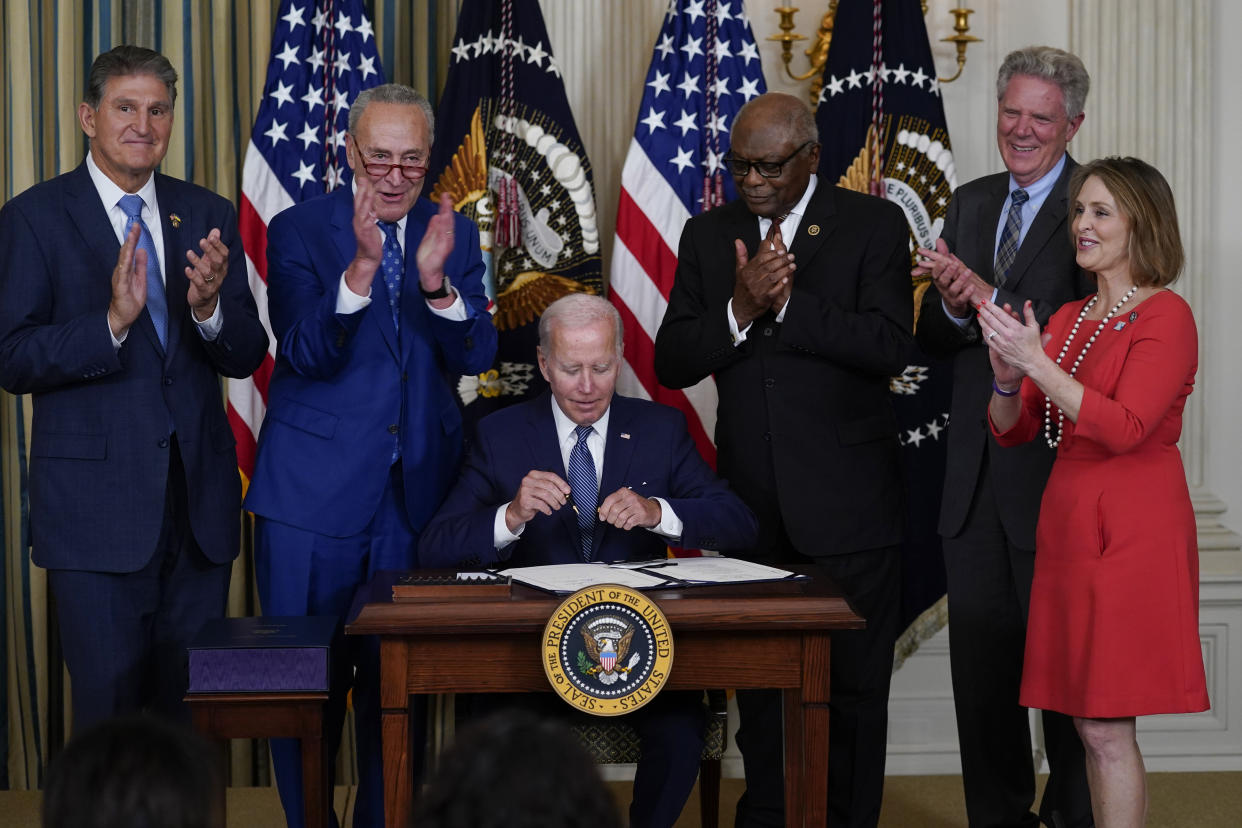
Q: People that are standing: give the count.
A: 5